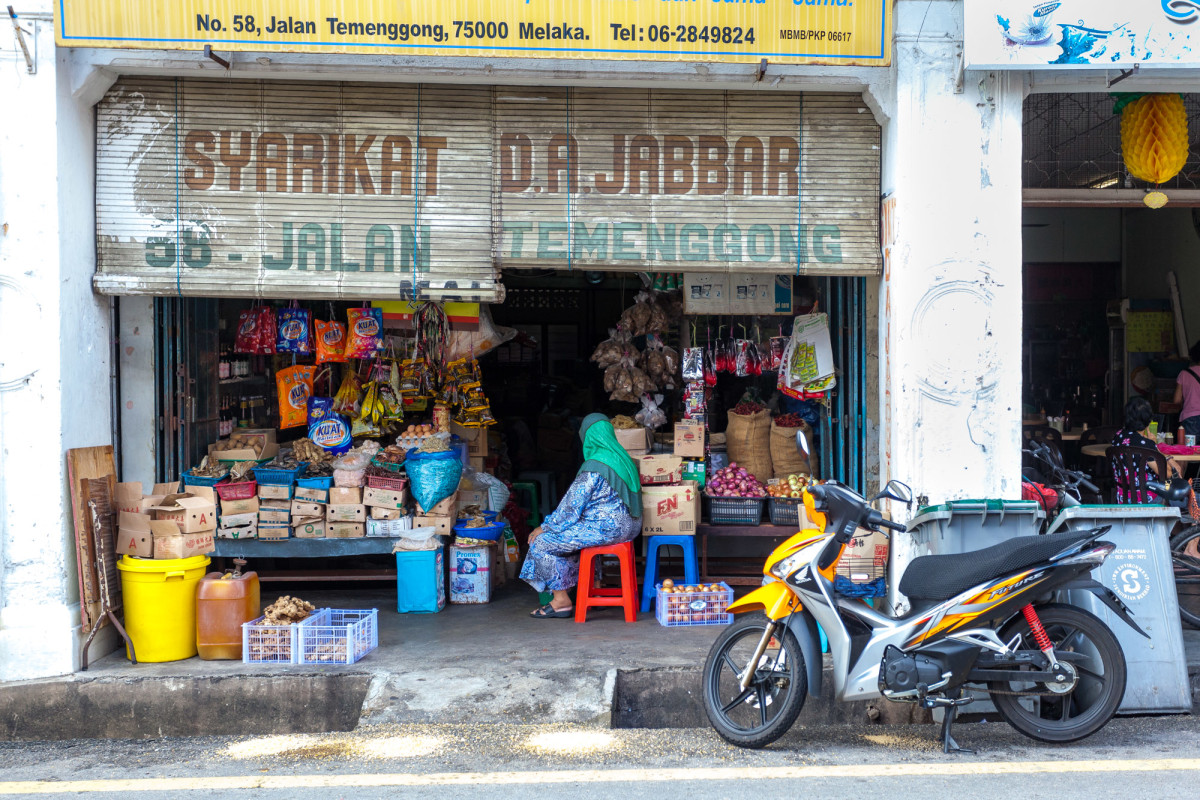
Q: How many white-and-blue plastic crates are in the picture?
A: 3